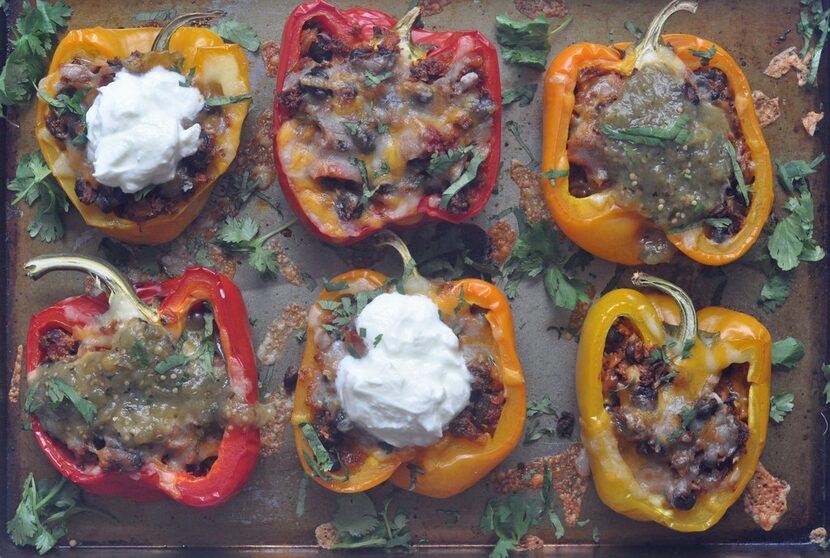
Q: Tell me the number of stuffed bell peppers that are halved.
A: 6